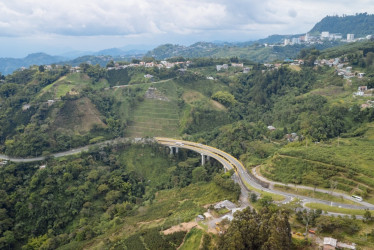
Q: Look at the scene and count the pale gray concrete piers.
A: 5